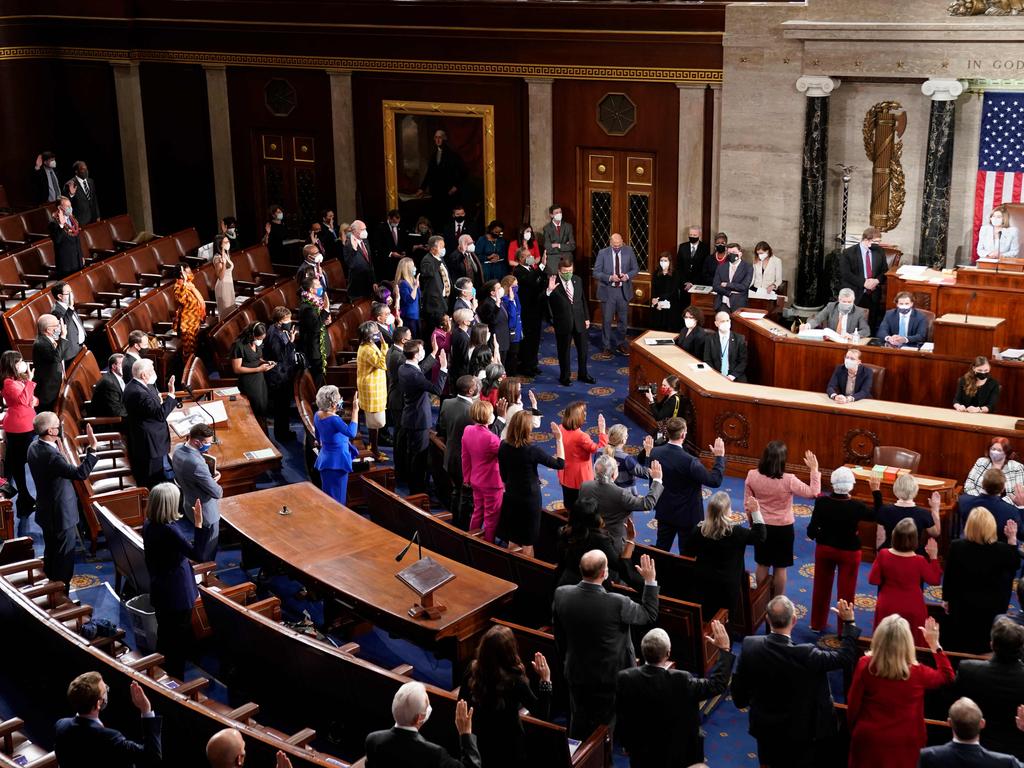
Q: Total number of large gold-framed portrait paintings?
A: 1